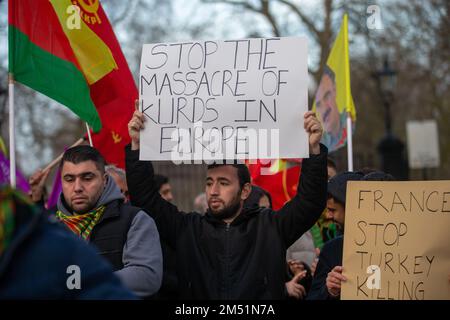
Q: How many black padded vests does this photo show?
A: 1